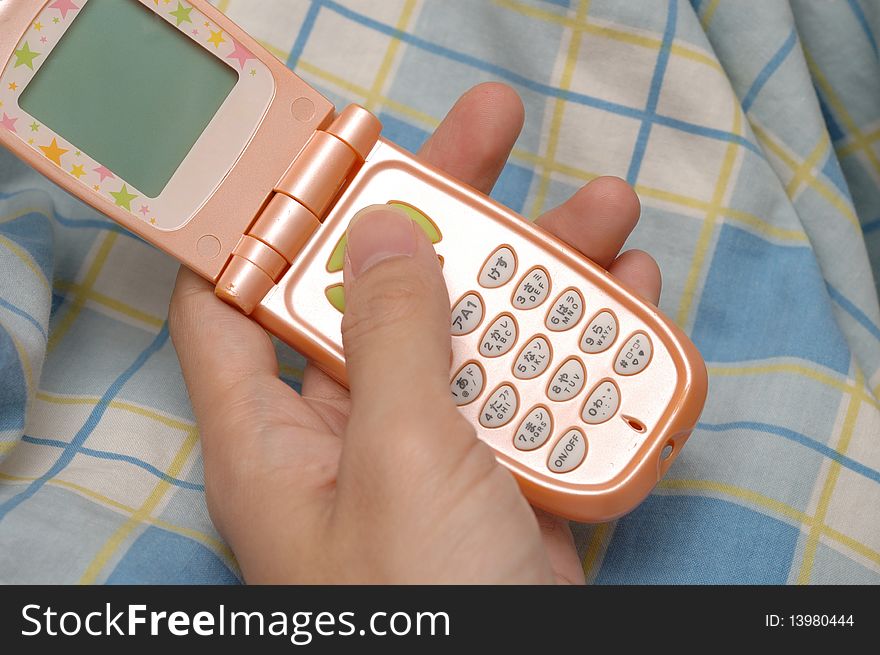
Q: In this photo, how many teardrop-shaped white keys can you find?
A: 14